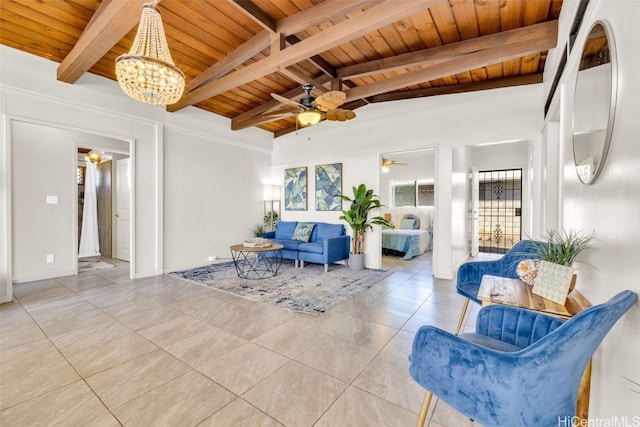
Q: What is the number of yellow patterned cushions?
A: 0